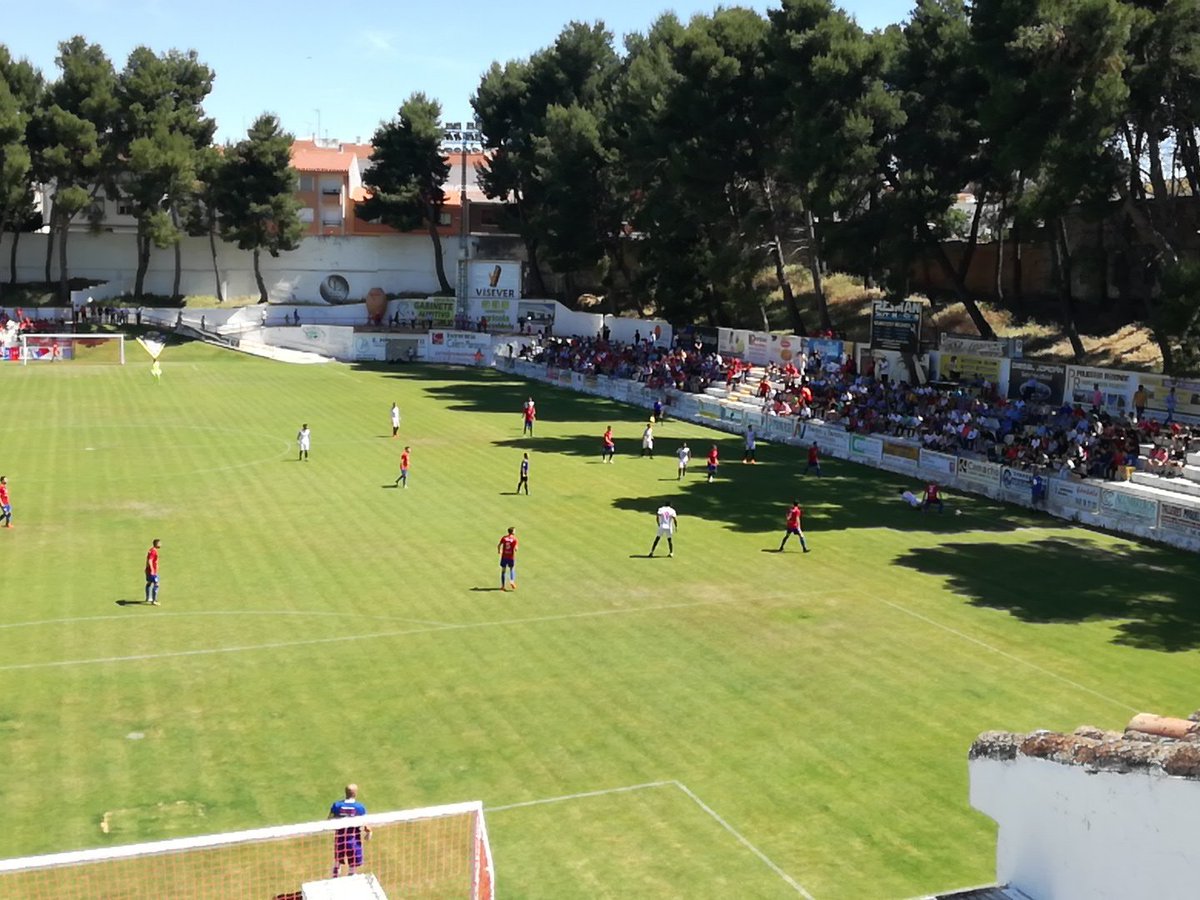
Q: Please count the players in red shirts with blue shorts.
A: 10